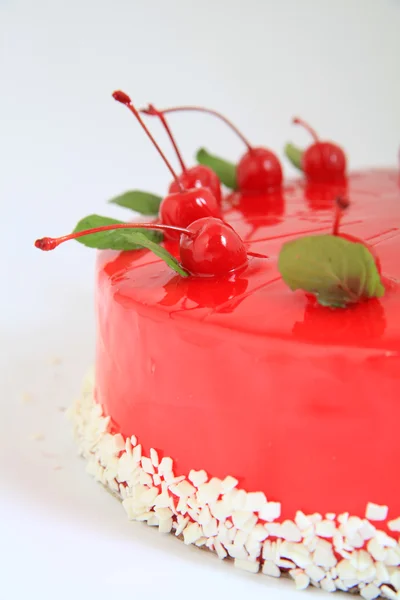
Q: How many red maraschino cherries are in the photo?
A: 6